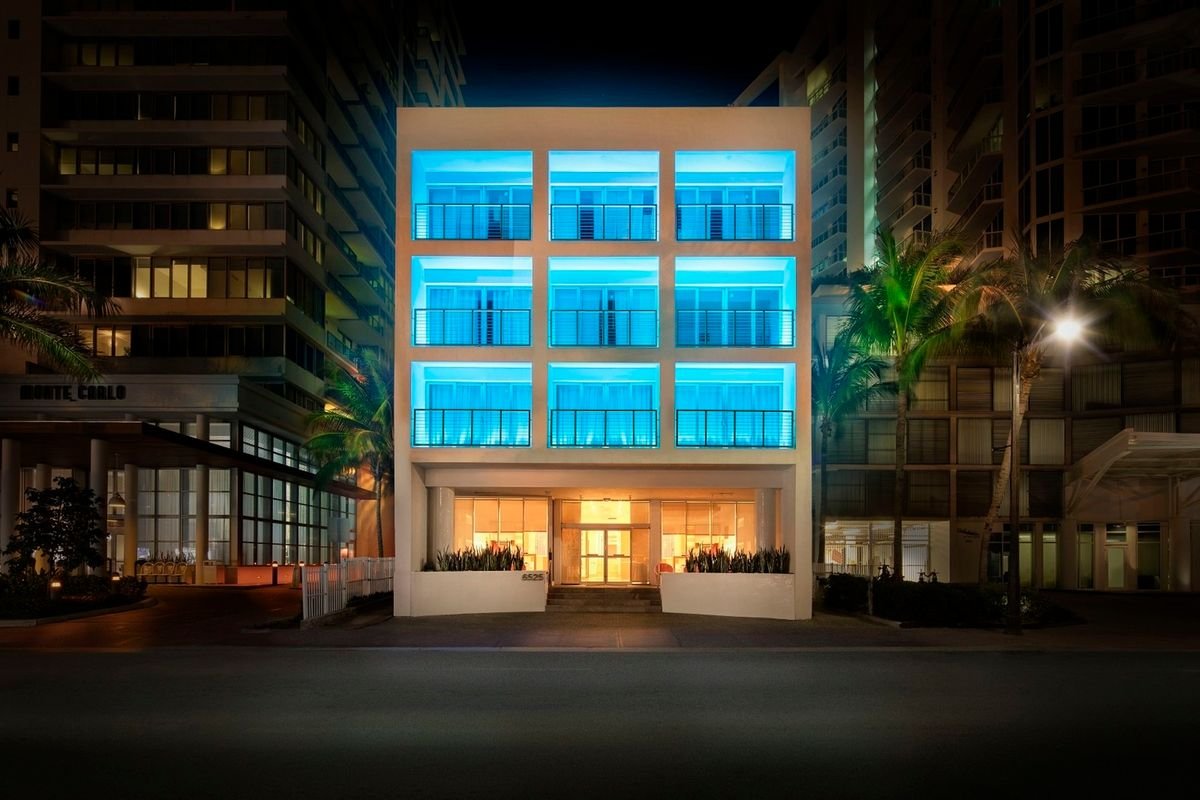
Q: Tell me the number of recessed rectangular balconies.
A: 9